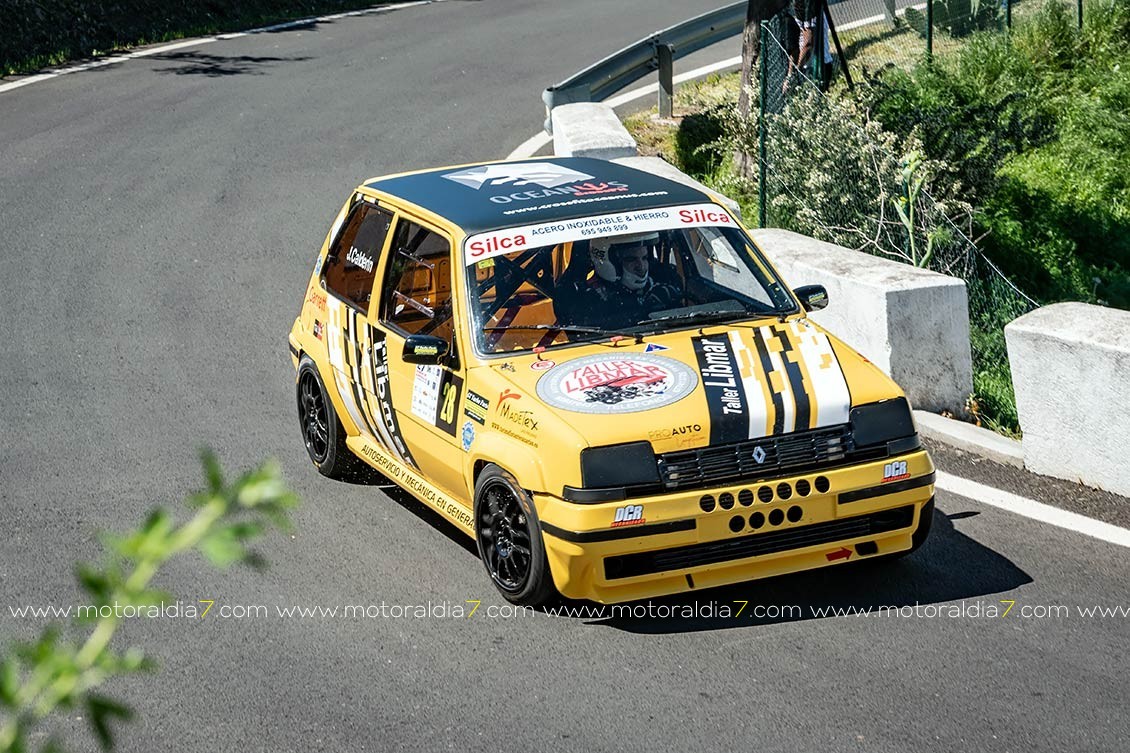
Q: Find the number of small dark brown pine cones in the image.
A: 0